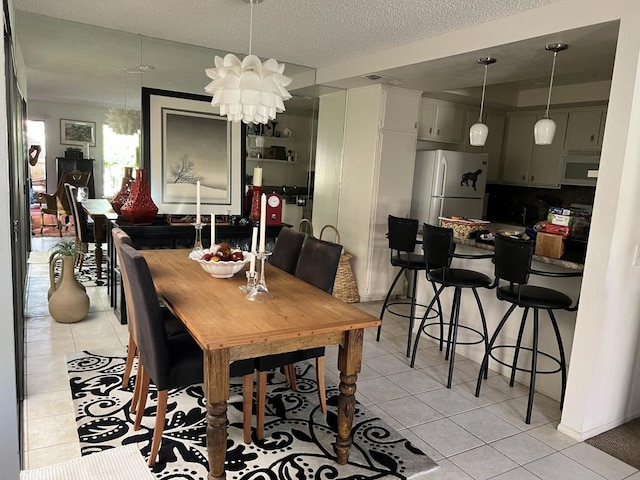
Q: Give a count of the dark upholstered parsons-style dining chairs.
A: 4